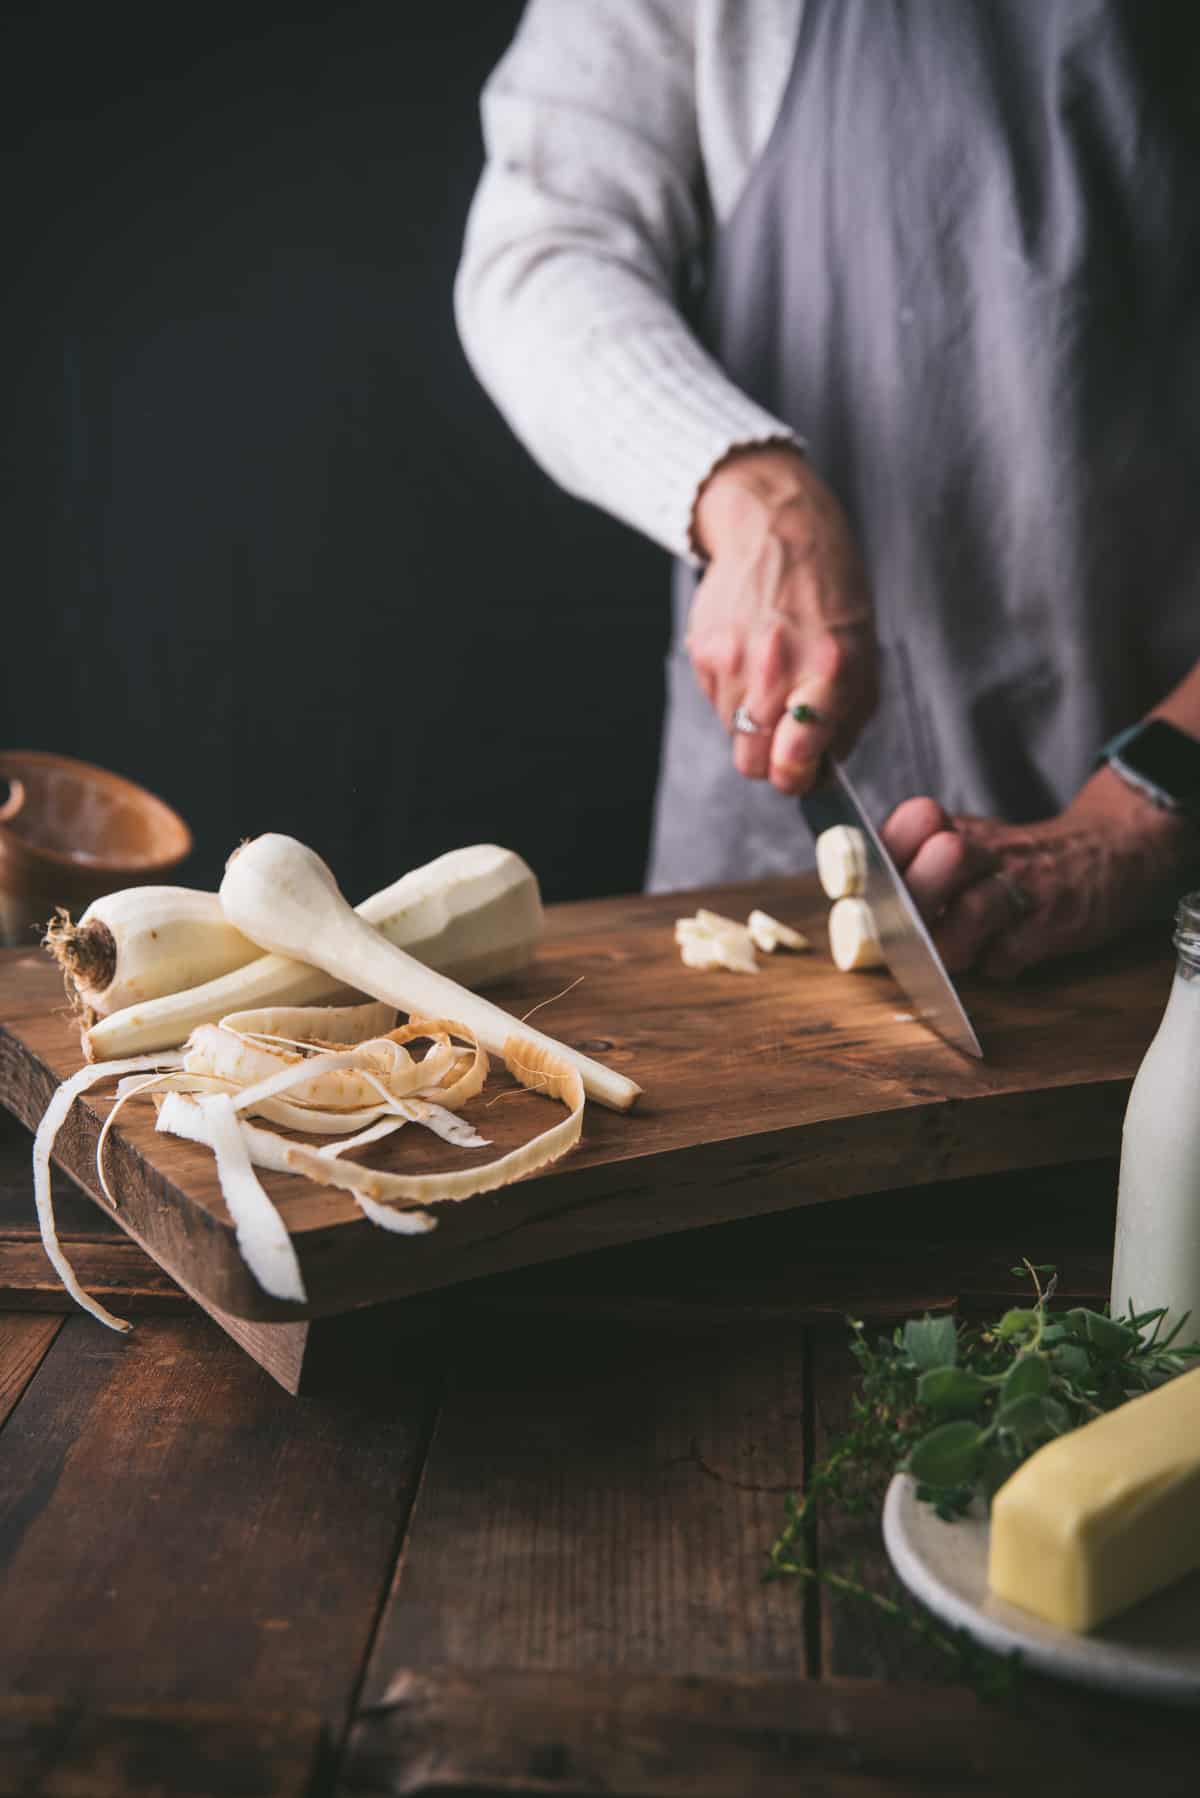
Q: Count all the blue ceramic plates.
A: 0